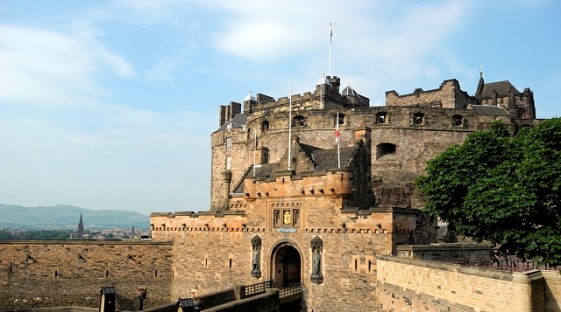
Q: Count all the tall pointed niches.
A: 2